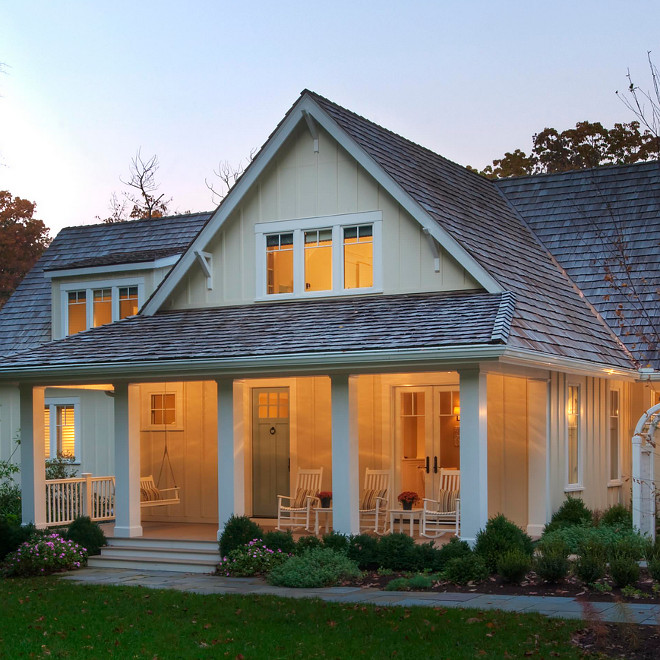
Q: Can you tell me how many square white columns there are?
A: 5